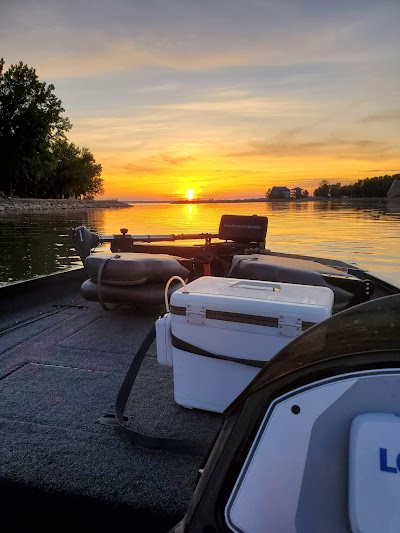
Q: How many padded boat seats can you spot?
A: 2